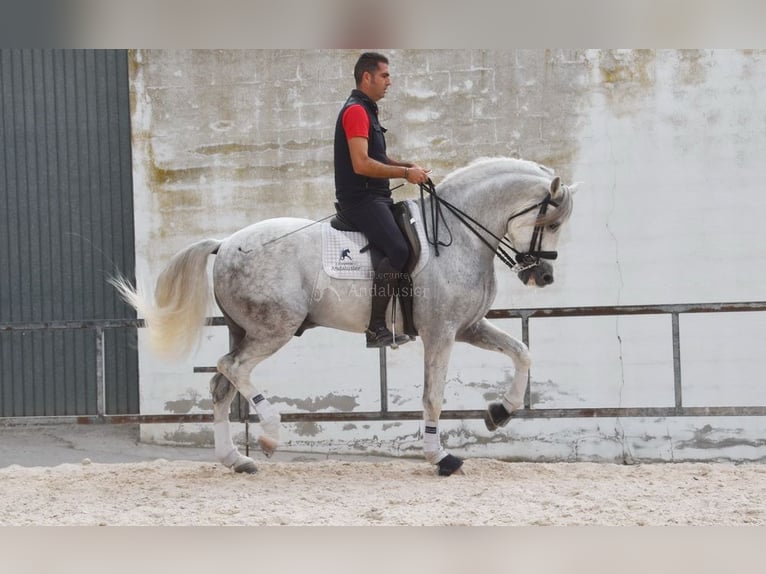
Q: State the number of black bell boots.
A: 2